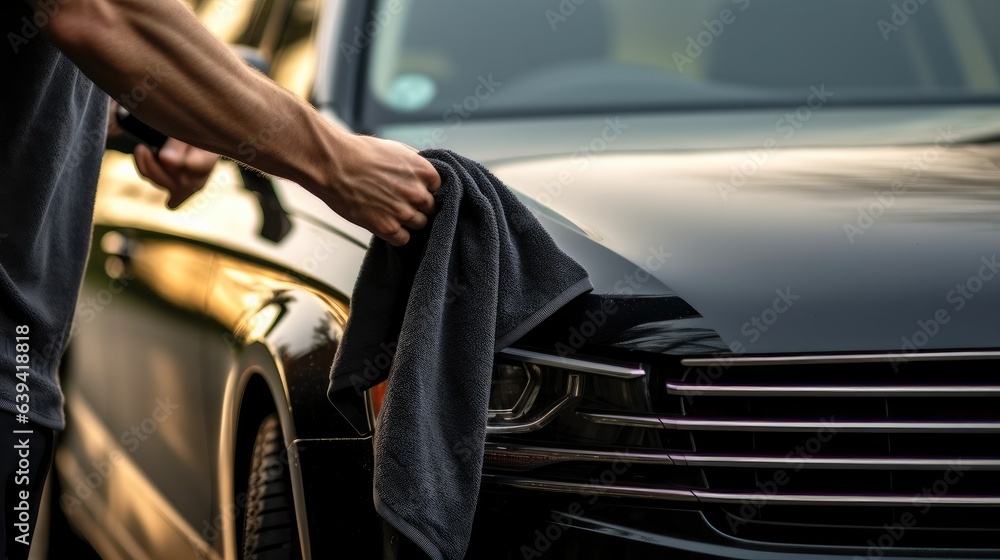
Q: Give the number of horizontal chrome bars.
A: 5